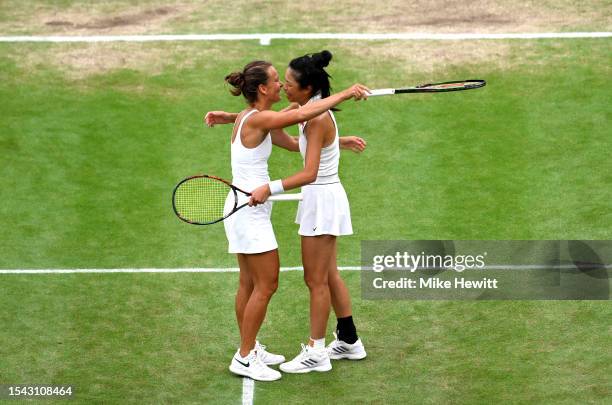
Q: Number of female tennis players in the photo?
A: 2